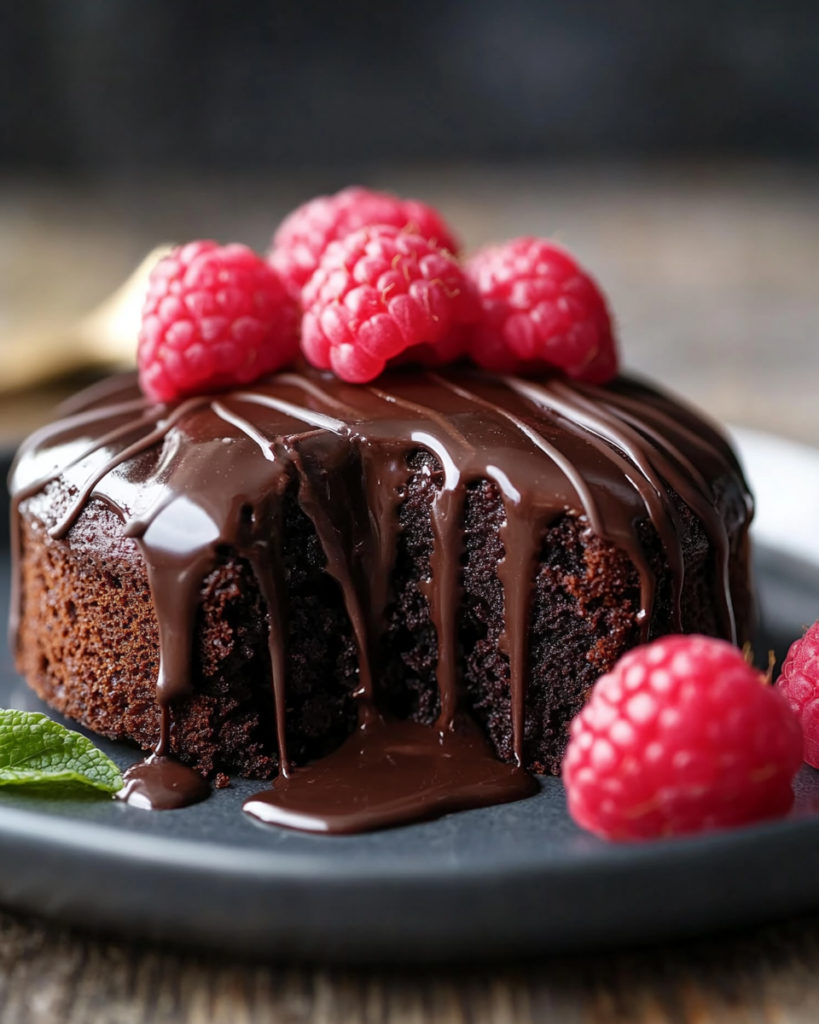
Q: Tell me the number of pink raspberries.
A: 6